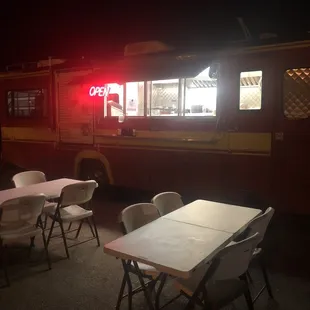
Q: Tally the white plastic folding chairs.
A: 7